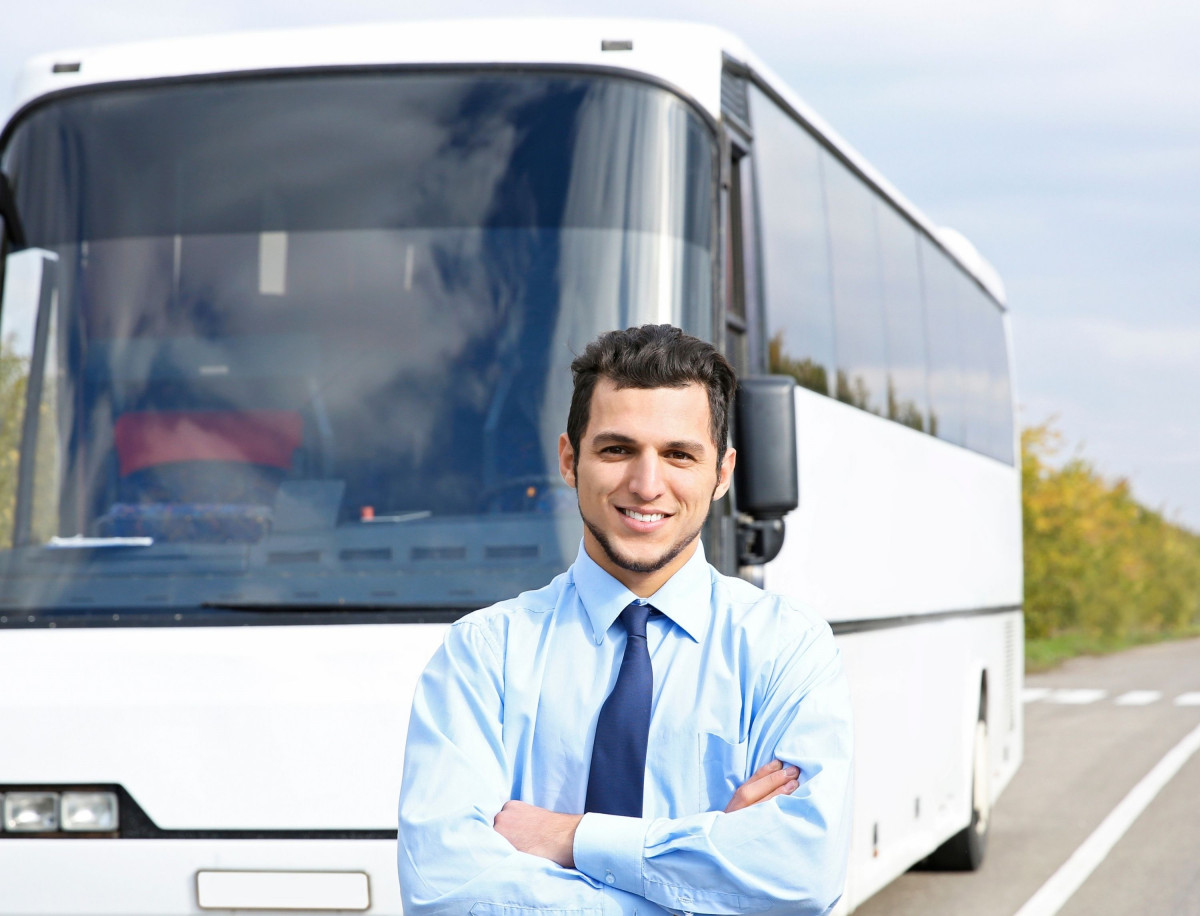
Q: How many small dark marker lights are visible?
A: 2